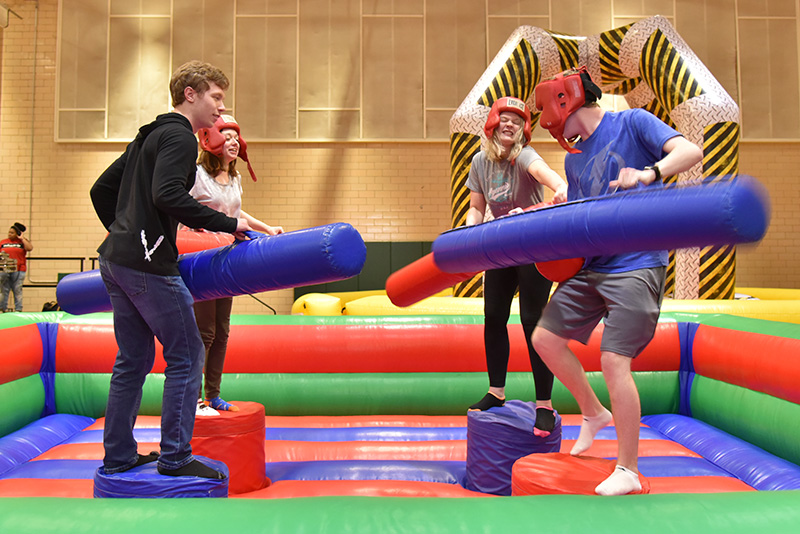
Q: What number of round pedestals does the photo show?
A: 4